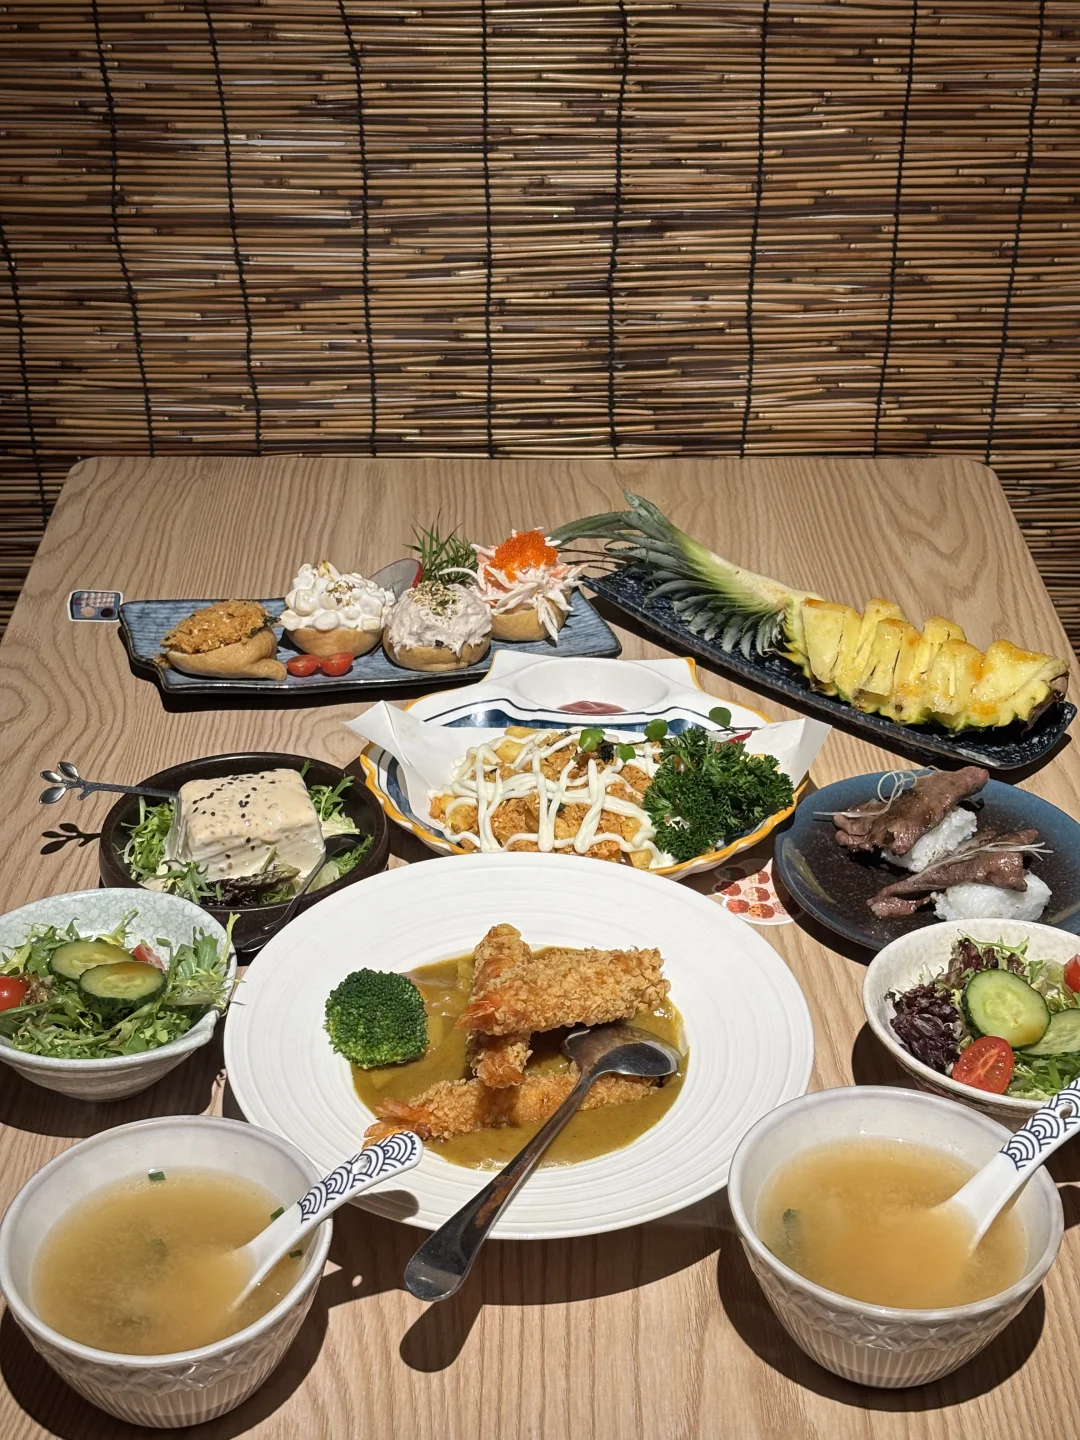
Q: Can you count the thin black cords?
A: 9